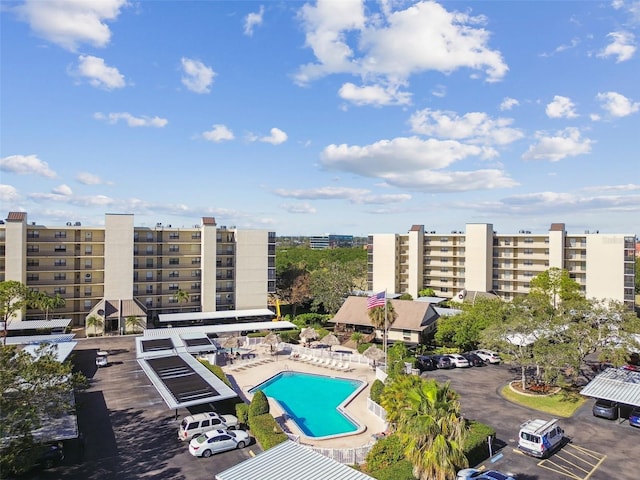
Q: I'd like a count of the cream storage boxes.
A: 0